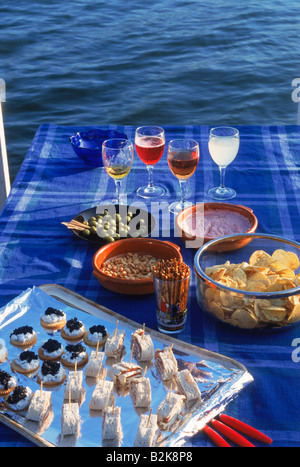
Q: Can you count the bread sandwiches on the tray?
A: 14